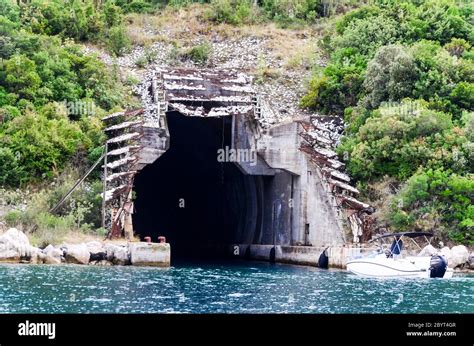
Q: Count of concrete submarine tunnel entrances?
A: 1